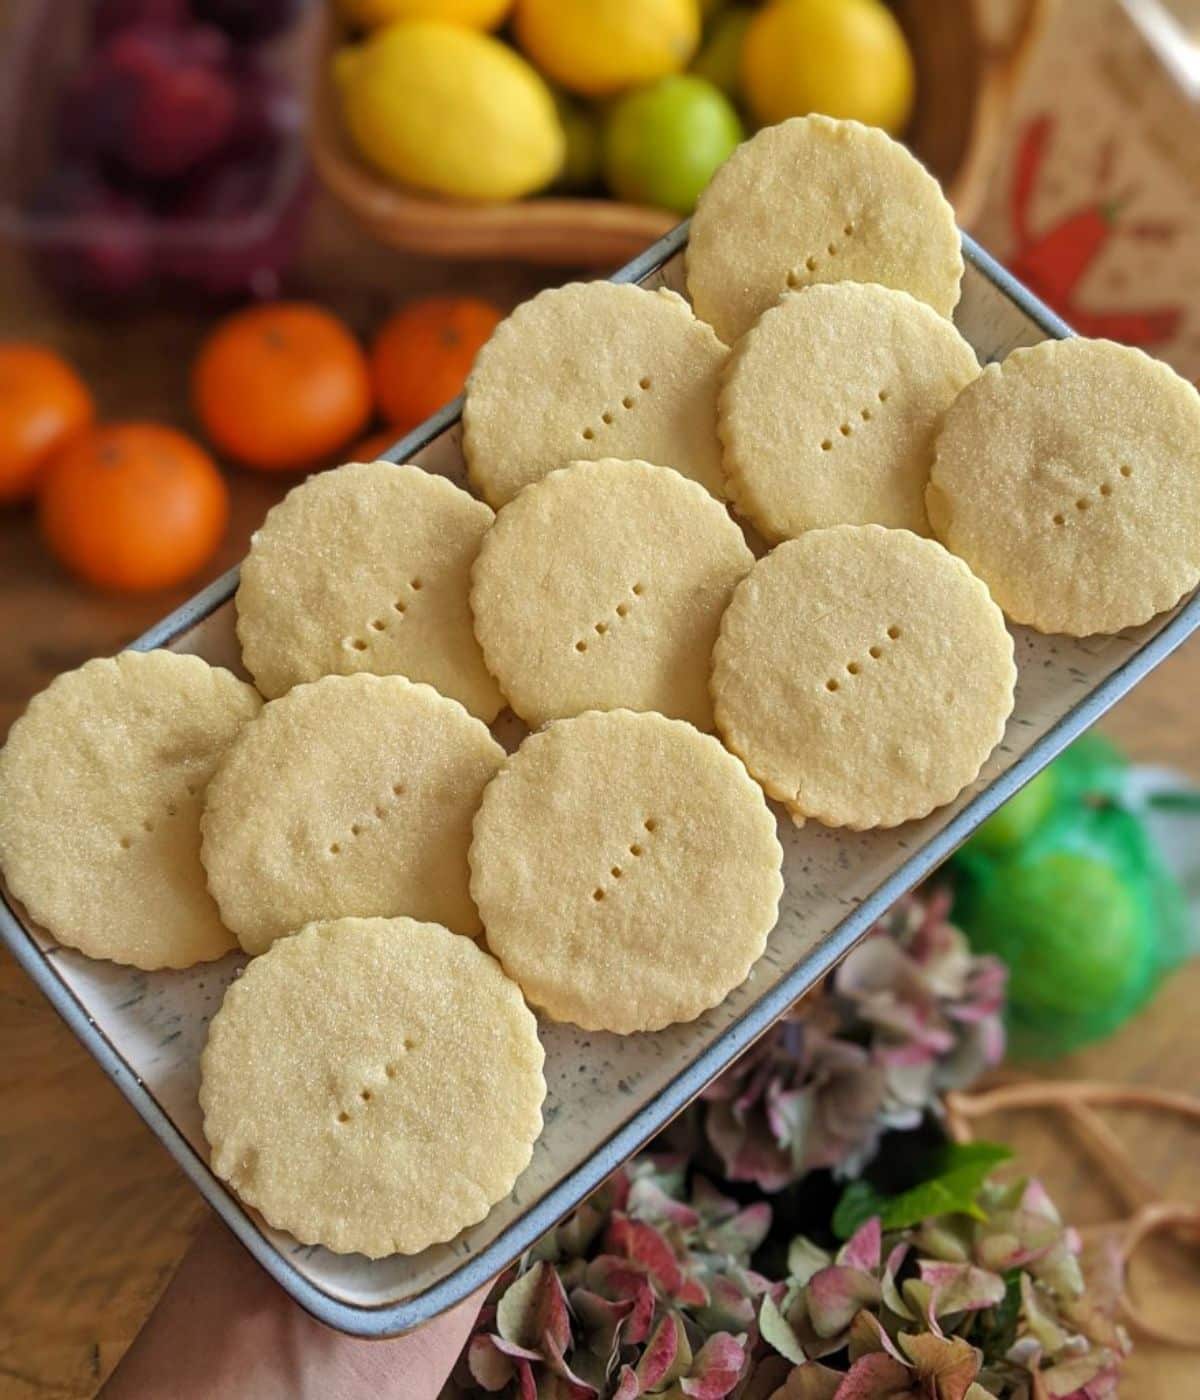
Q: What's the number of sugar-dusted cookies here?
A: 11